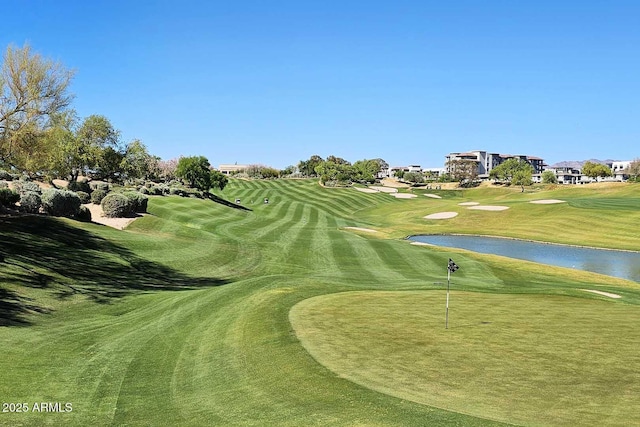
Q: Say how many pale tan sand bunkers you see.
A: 11